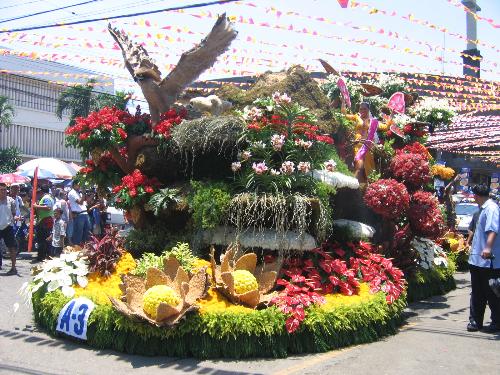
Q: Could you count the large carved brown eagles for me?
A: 1